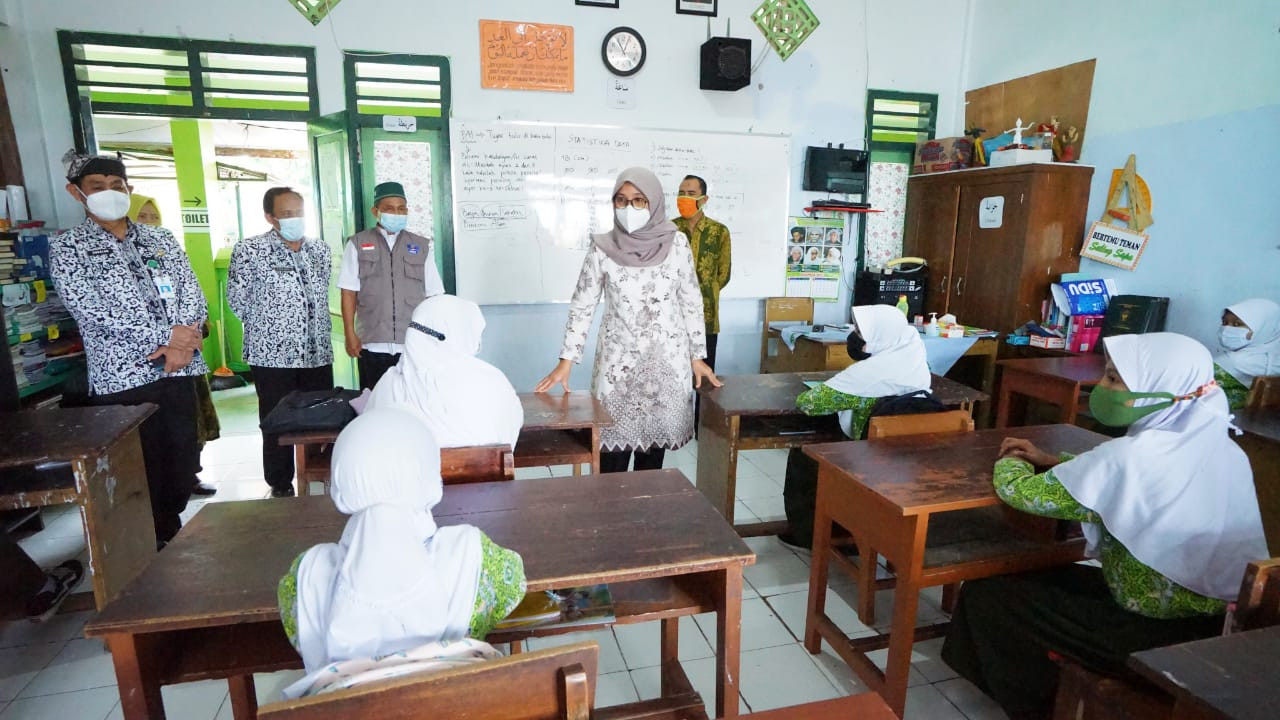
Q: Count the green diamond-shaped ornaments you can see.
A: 2